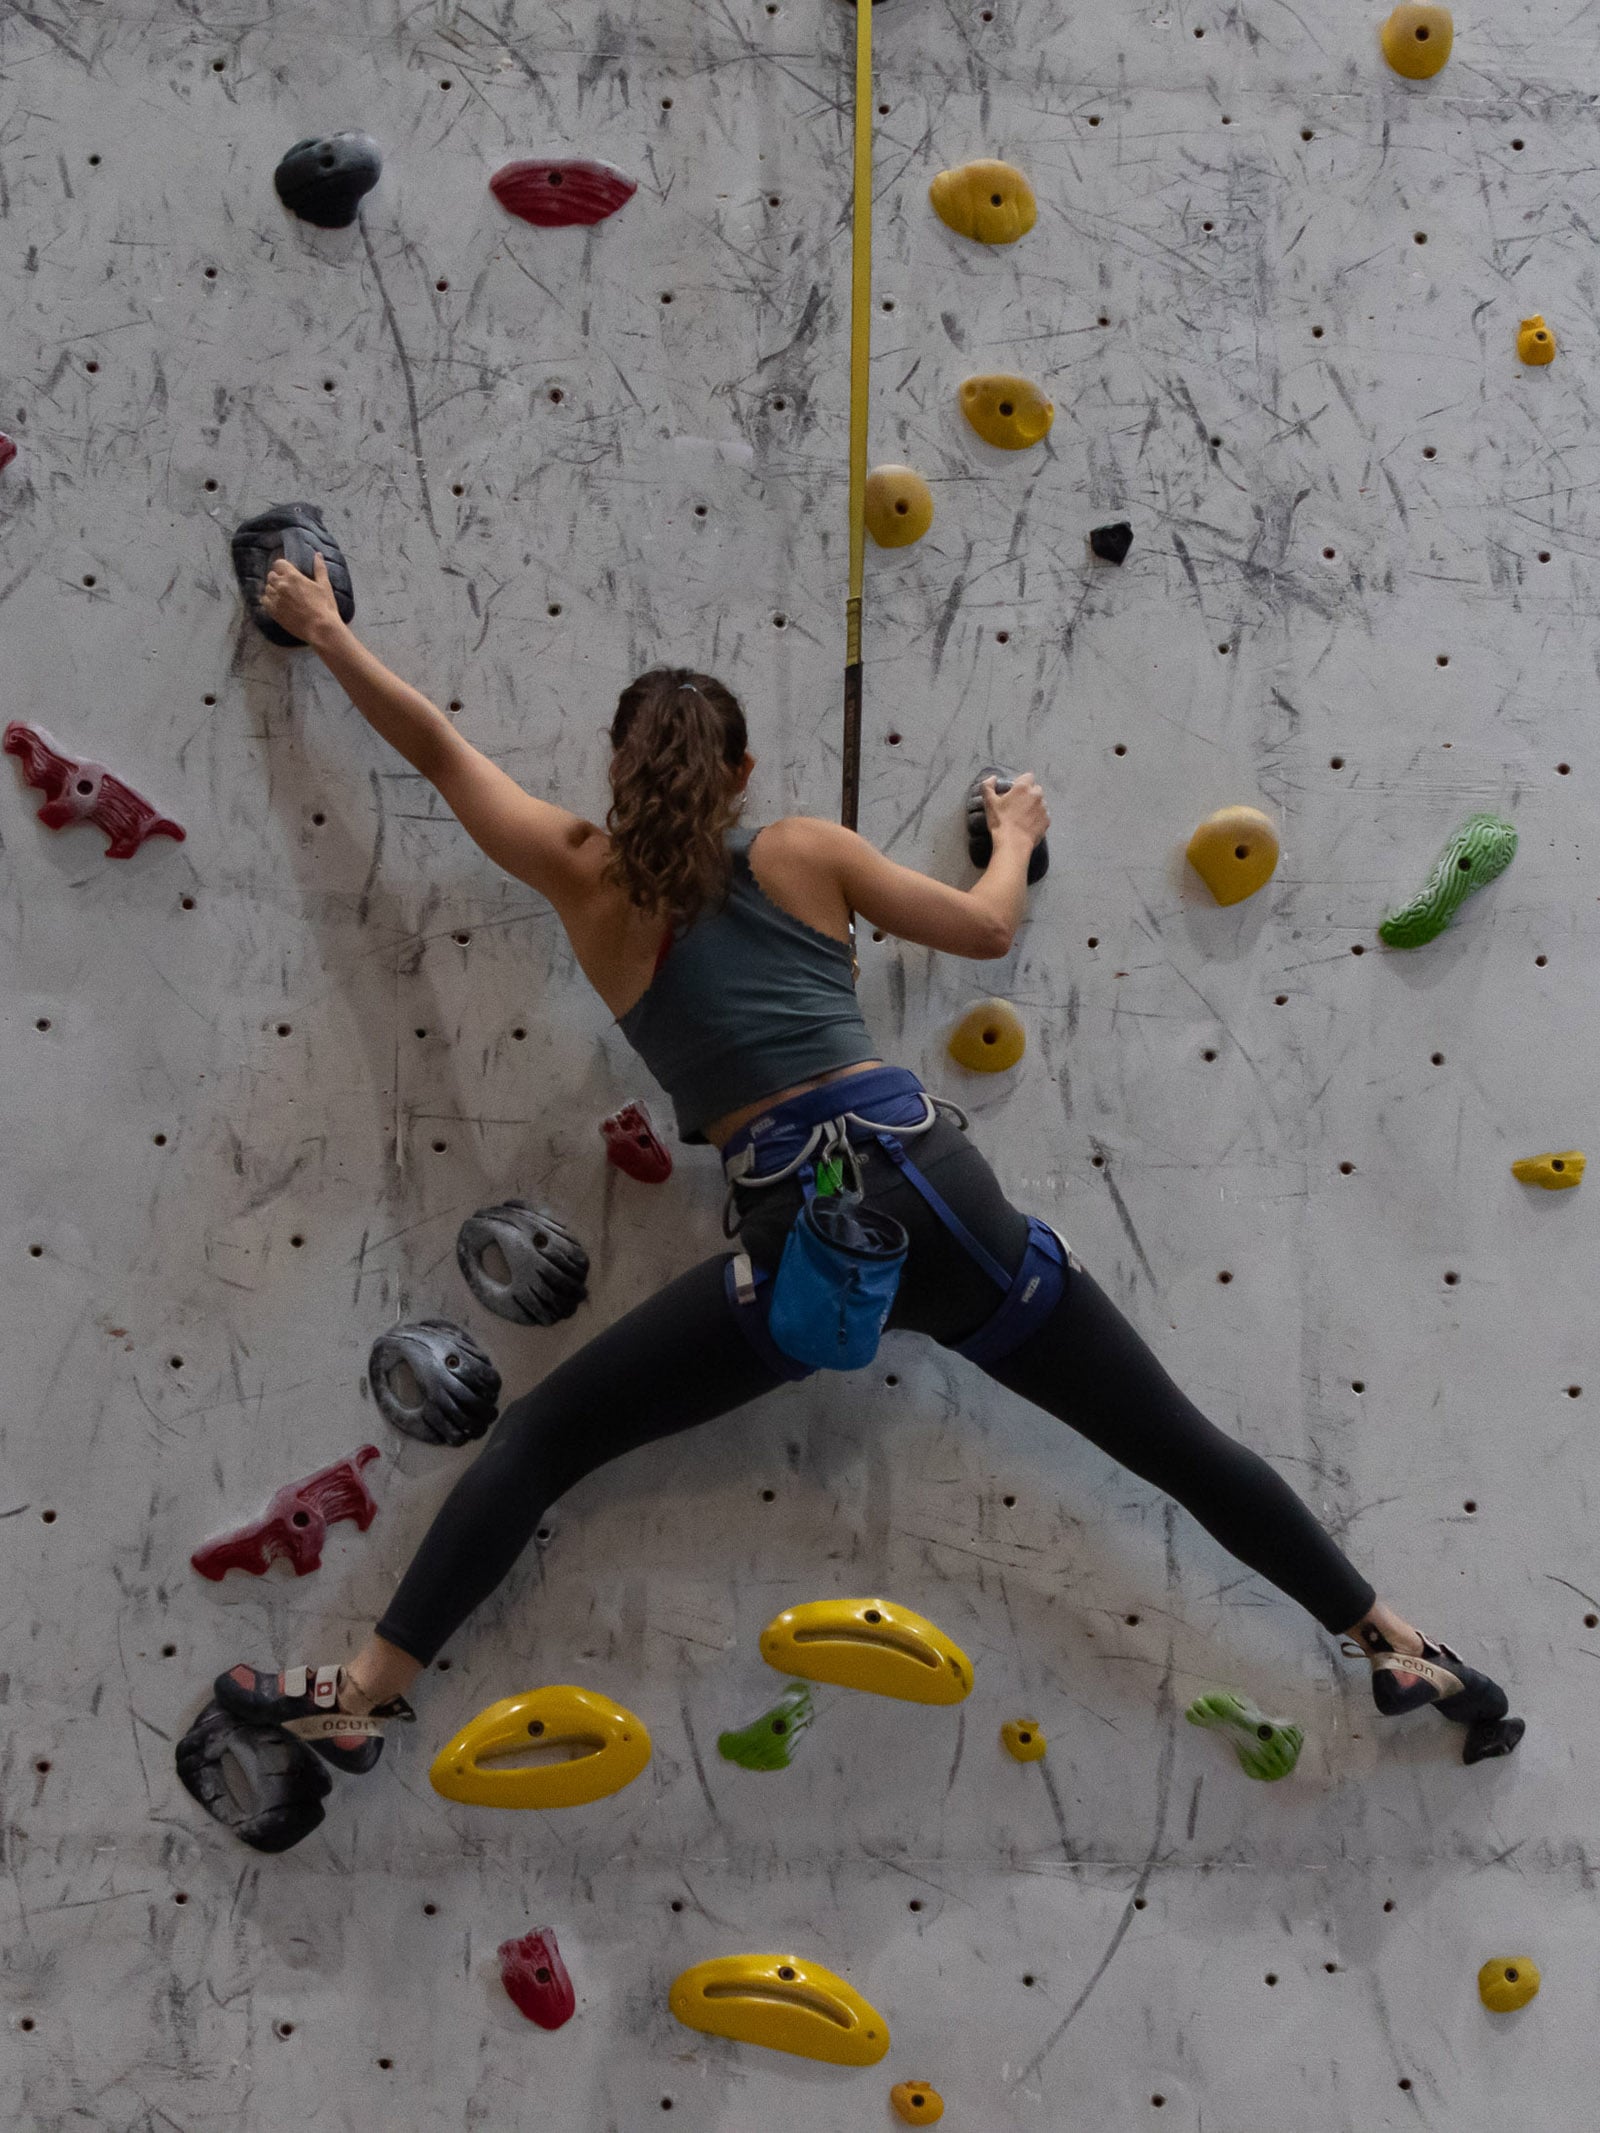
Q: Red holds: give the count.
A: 6